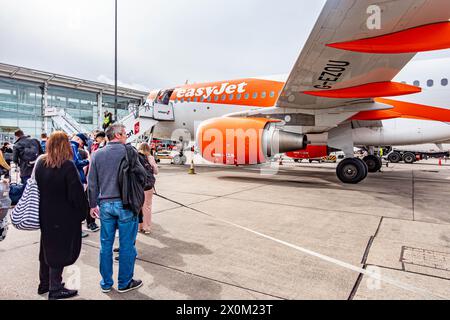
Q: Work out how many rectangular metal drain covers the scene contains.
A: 1